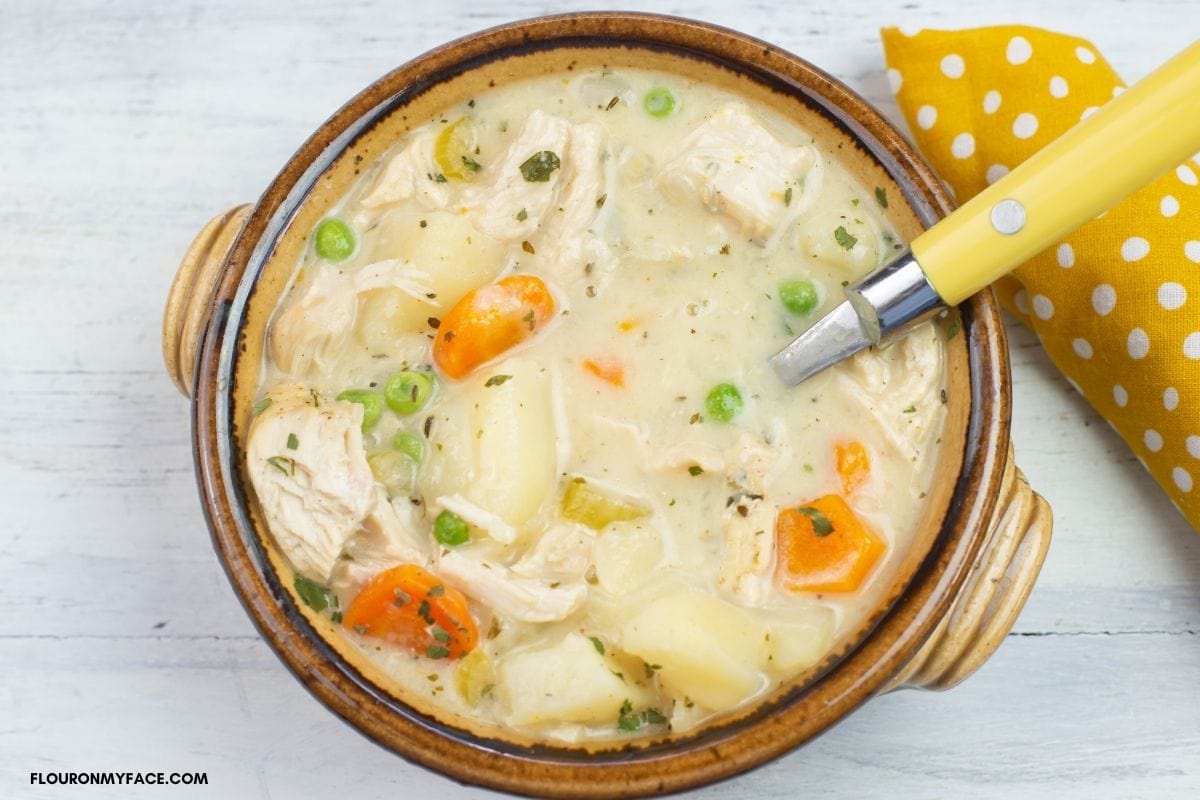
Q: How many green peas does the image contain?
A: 8